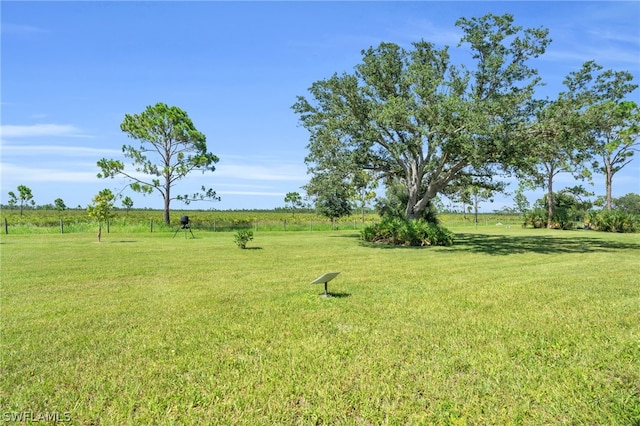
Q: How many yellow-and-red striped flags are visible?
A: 0